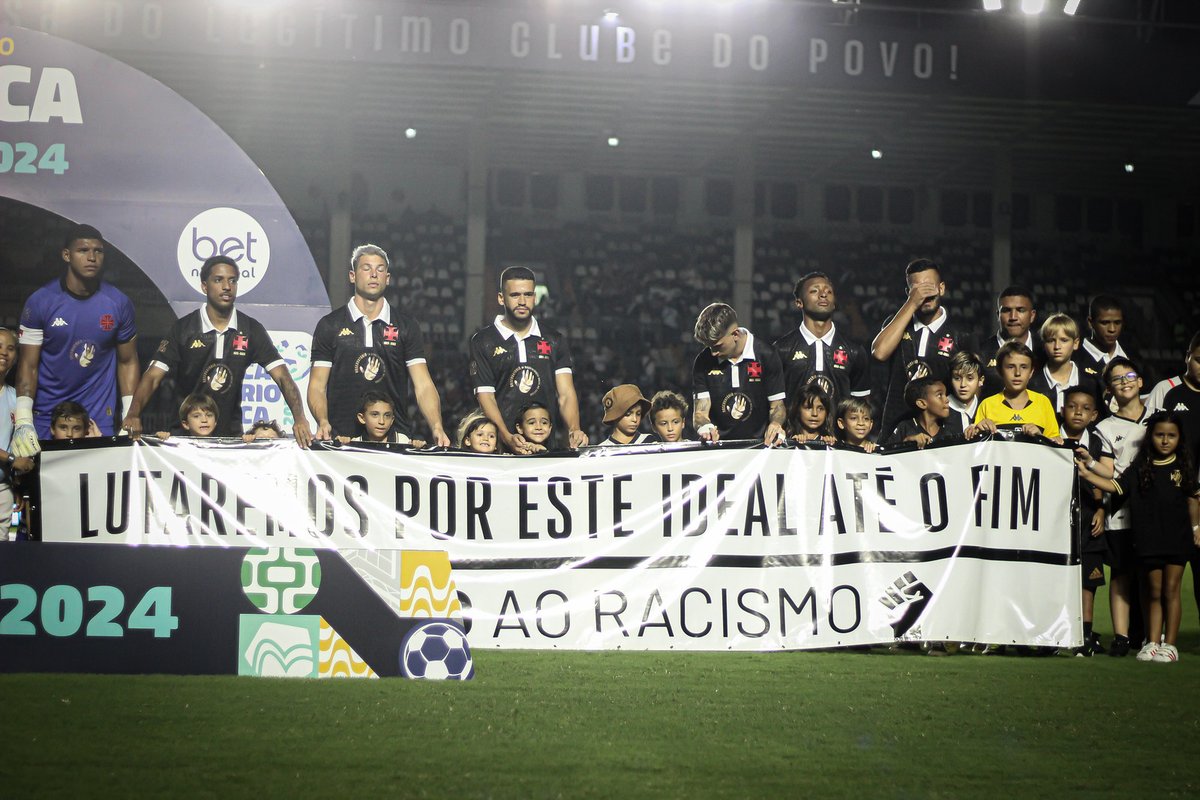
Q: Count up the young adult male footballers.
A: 9